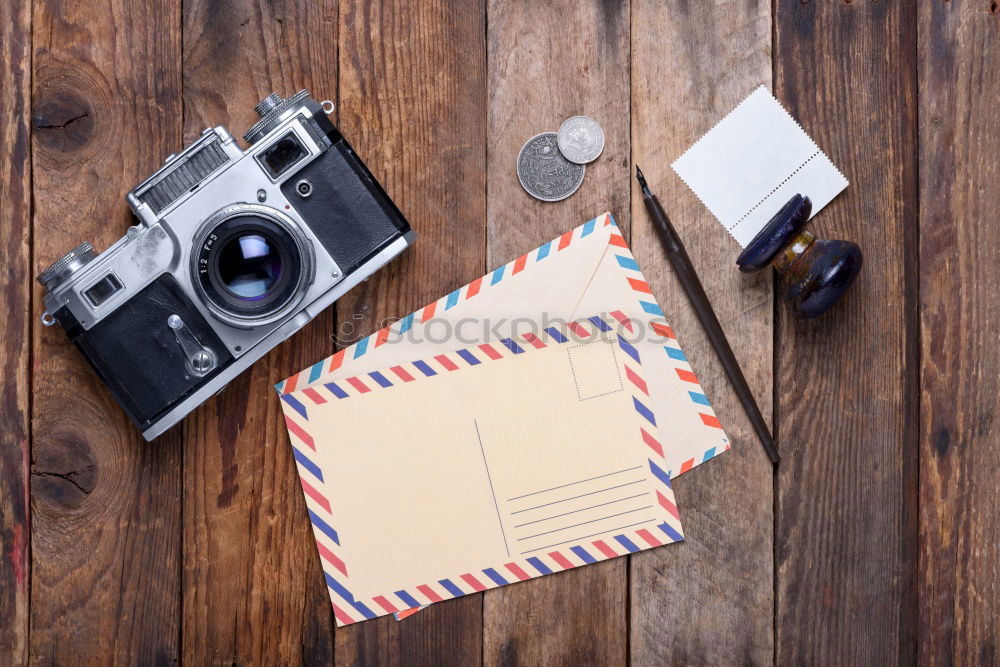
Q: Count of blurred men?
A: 0